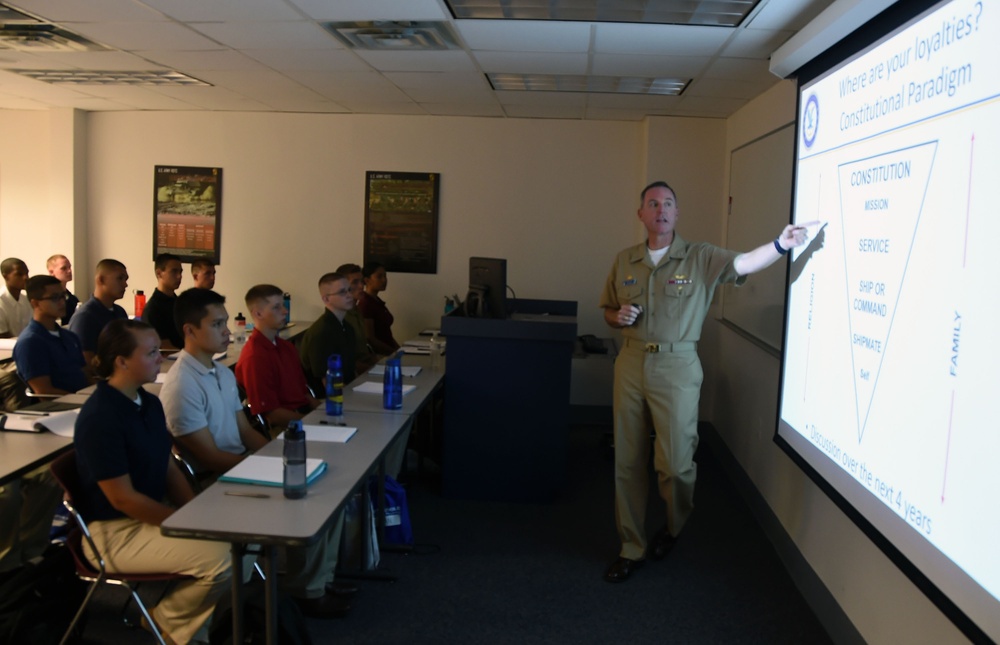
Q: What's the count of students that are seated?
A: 12